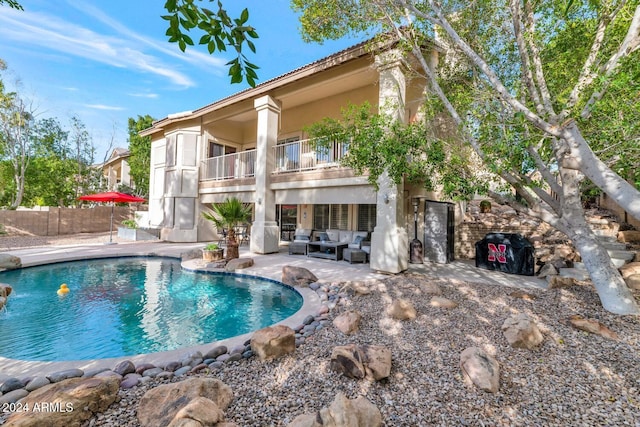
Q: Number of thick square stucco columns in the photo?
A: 2